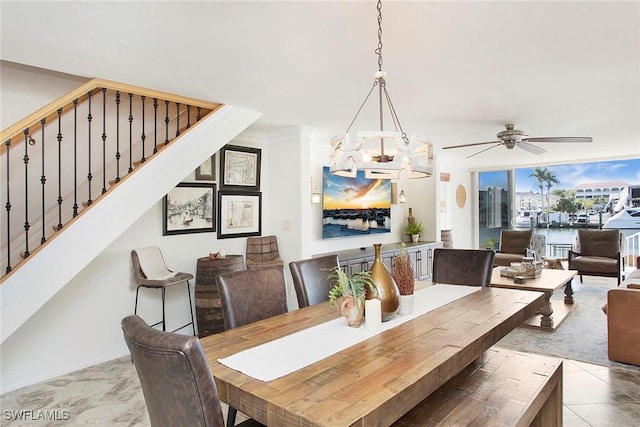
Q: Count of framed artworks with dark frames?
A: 4